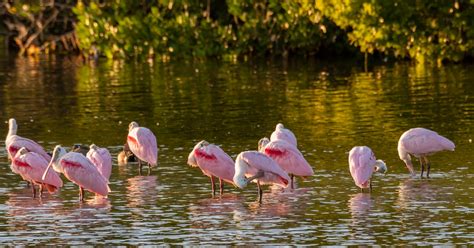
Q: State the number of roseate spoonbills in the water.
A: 11